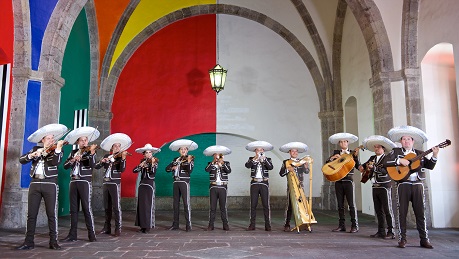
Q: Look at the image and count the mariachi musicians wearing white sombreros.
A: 11